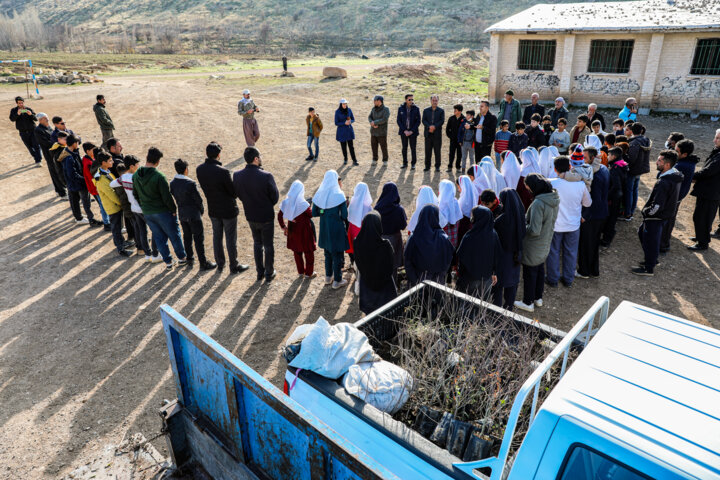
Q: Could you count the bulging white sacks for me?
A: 2